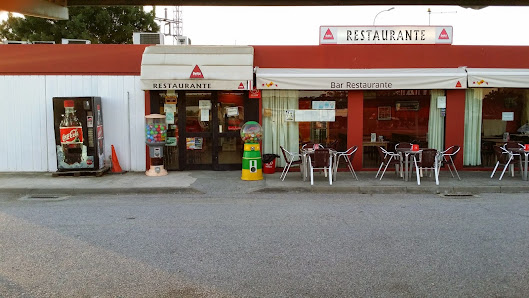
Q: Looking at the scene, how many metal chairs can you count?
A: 10